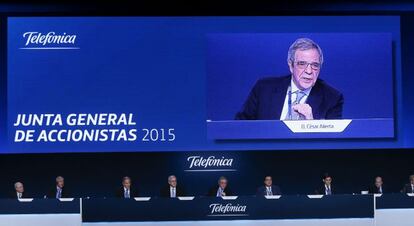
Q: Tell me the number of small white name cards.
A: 9